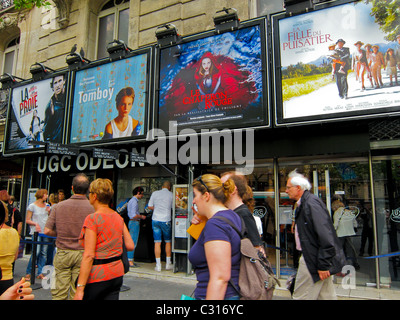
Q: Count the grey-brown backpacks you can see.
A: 1